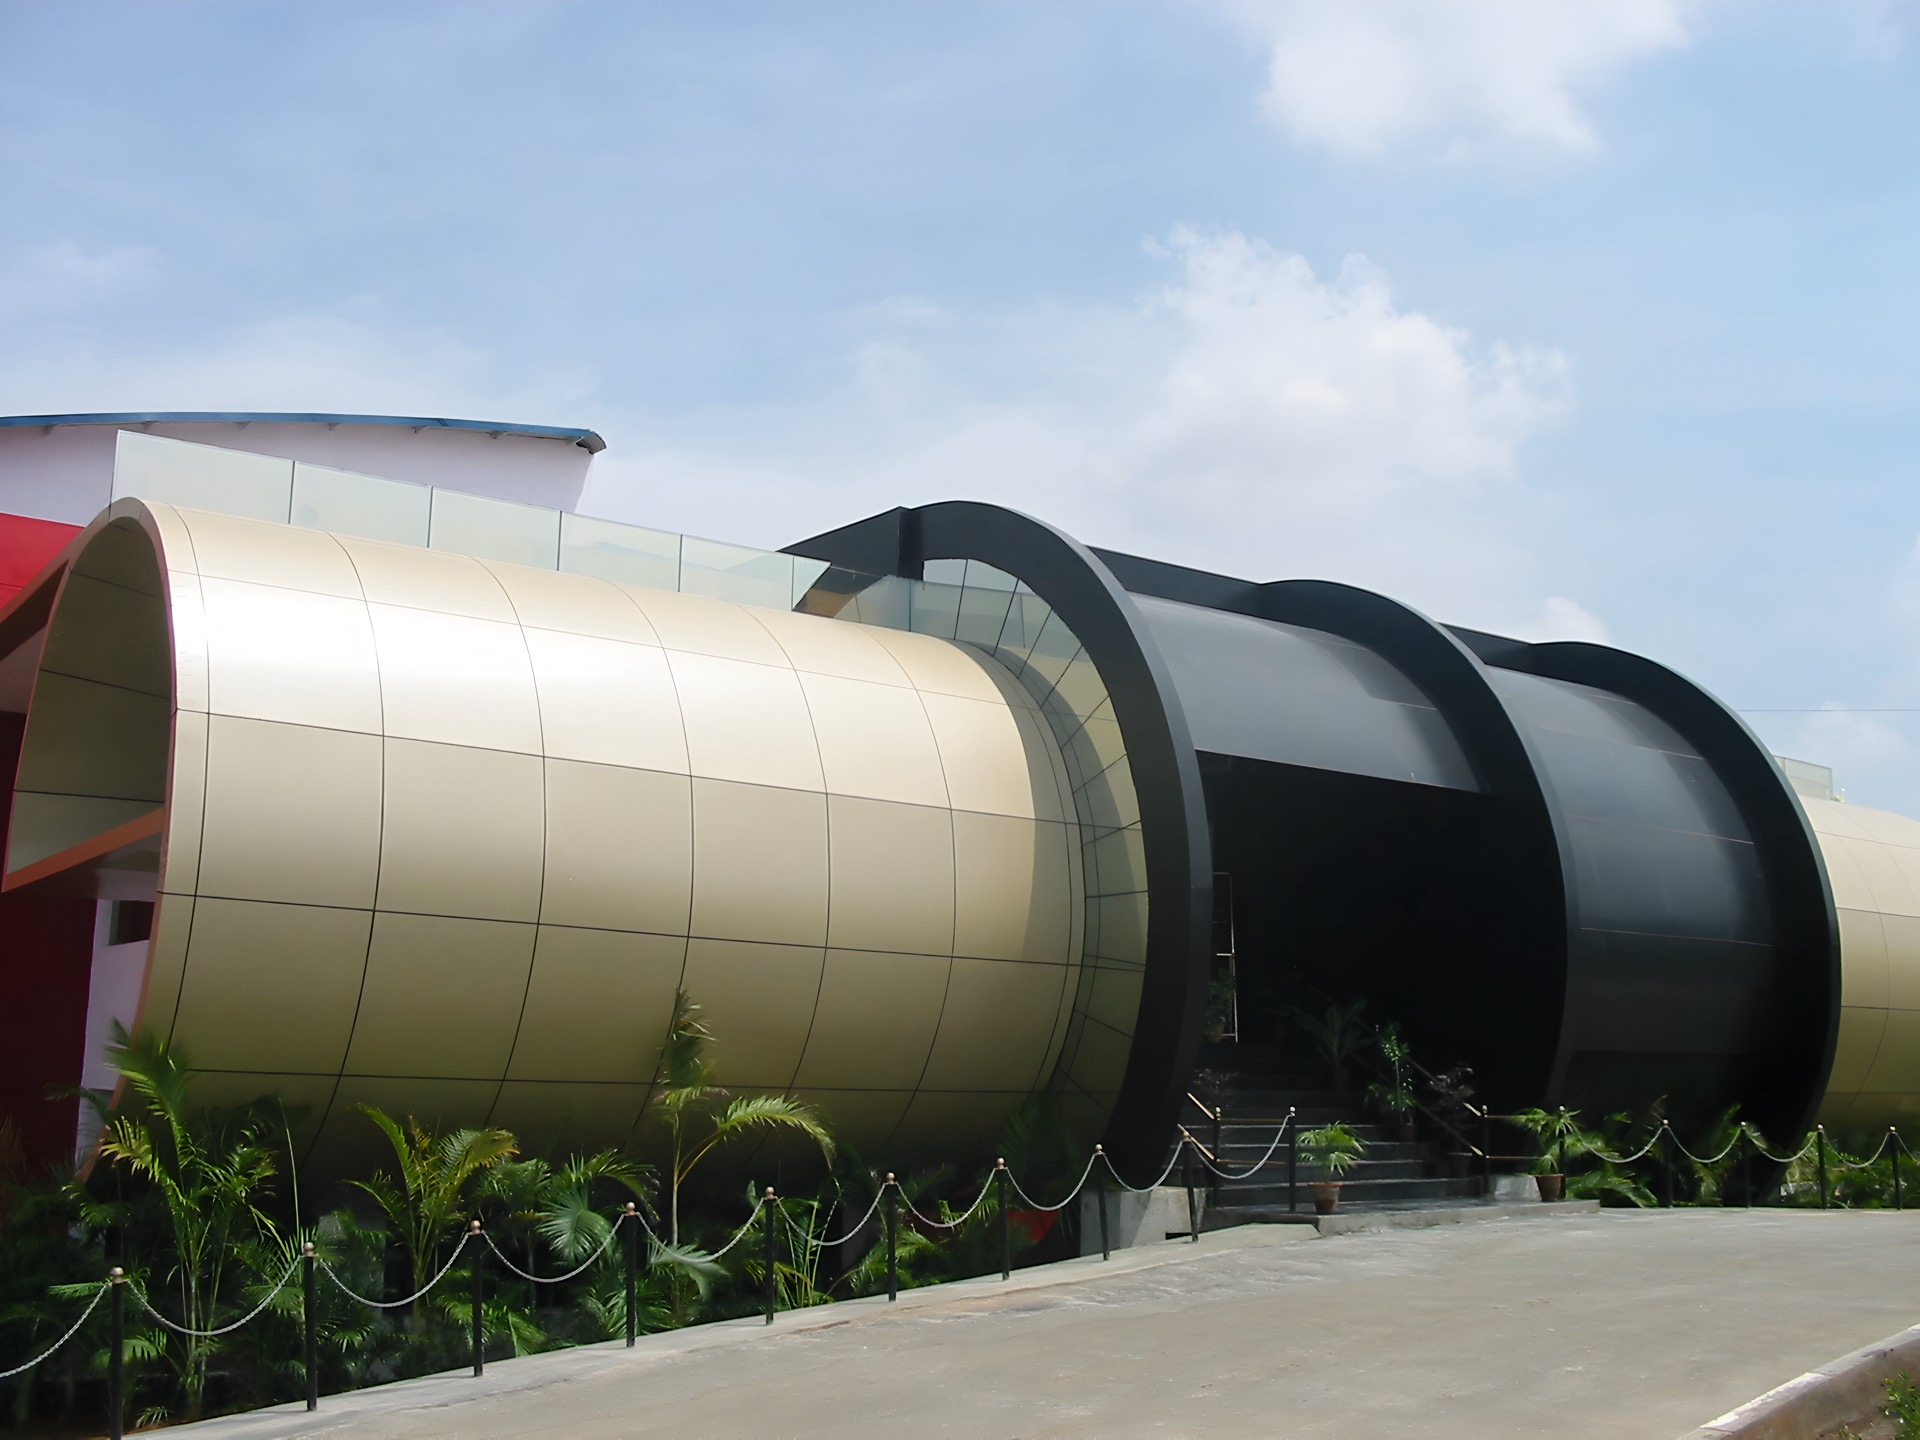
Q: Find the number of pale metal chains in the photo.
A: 15